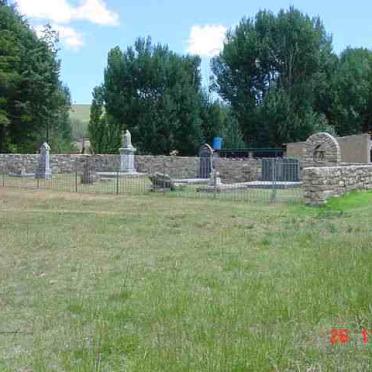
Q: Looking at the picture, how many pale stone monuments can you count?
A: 2